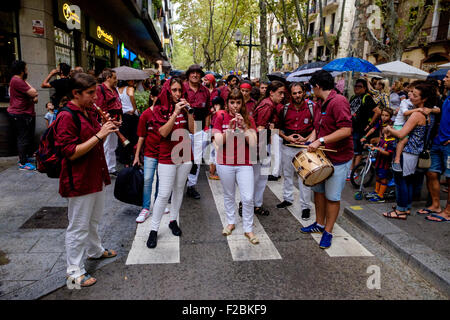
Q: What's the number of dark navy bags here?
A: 1